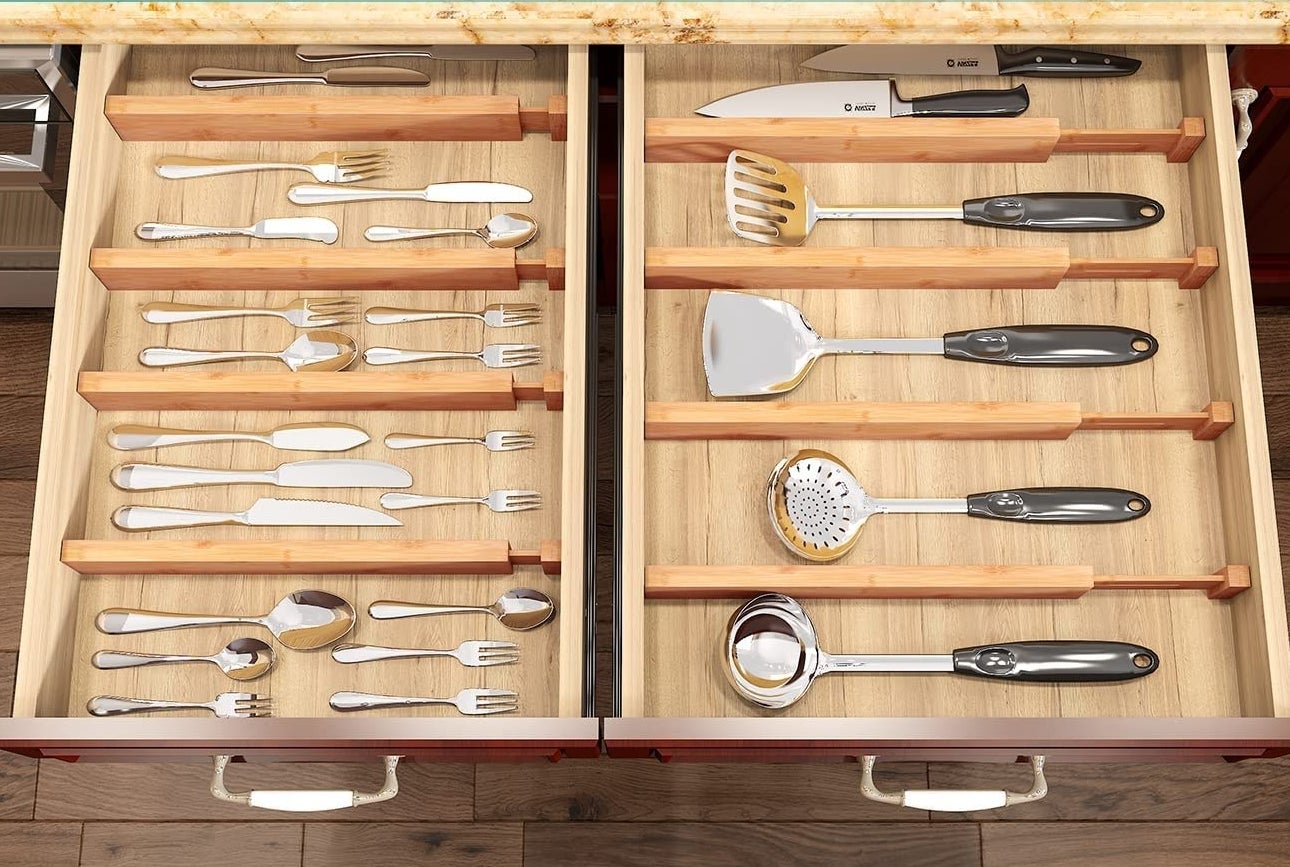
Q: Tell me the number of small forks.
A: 7